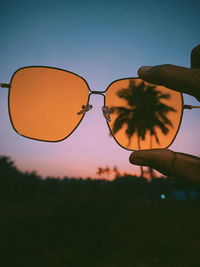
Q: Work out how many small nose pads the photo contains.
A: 2